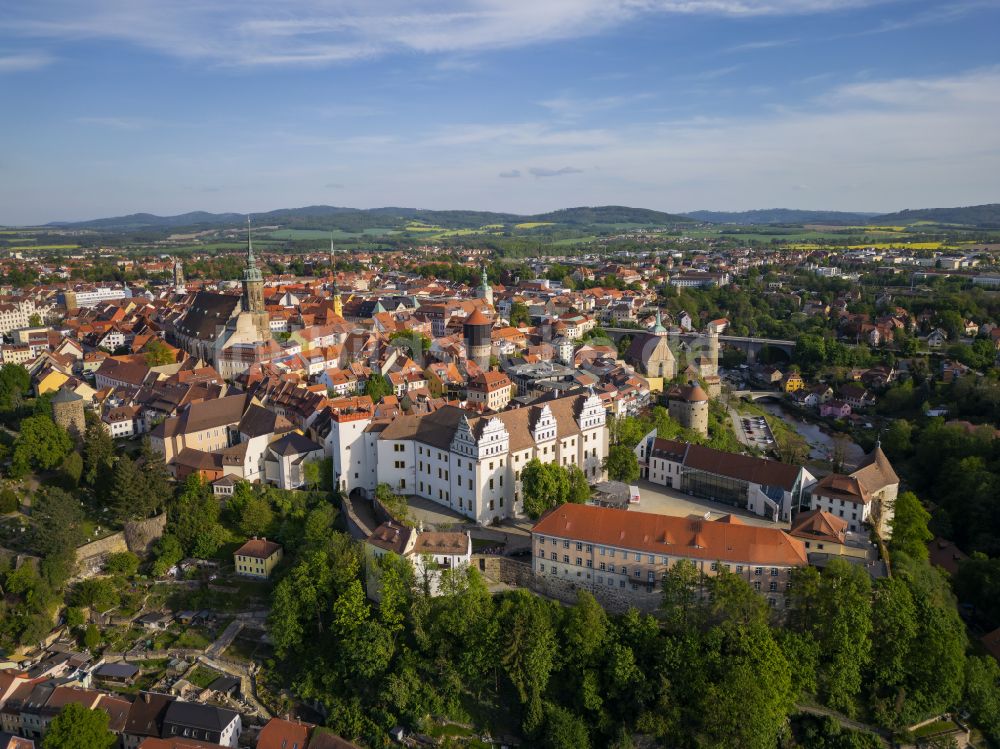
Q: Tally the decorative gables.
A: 4